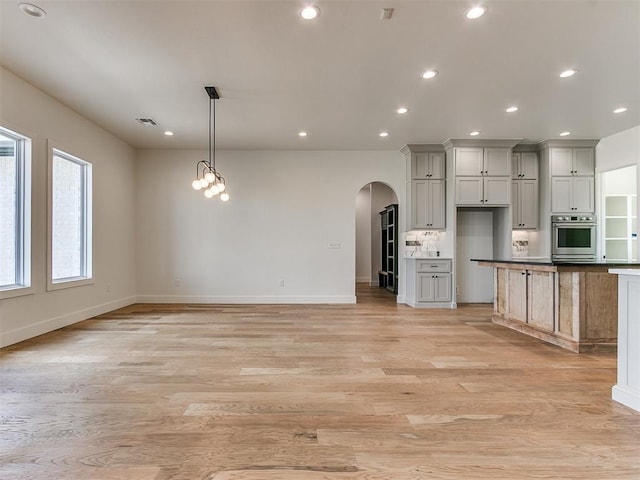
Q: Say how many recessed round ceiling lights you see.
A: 13